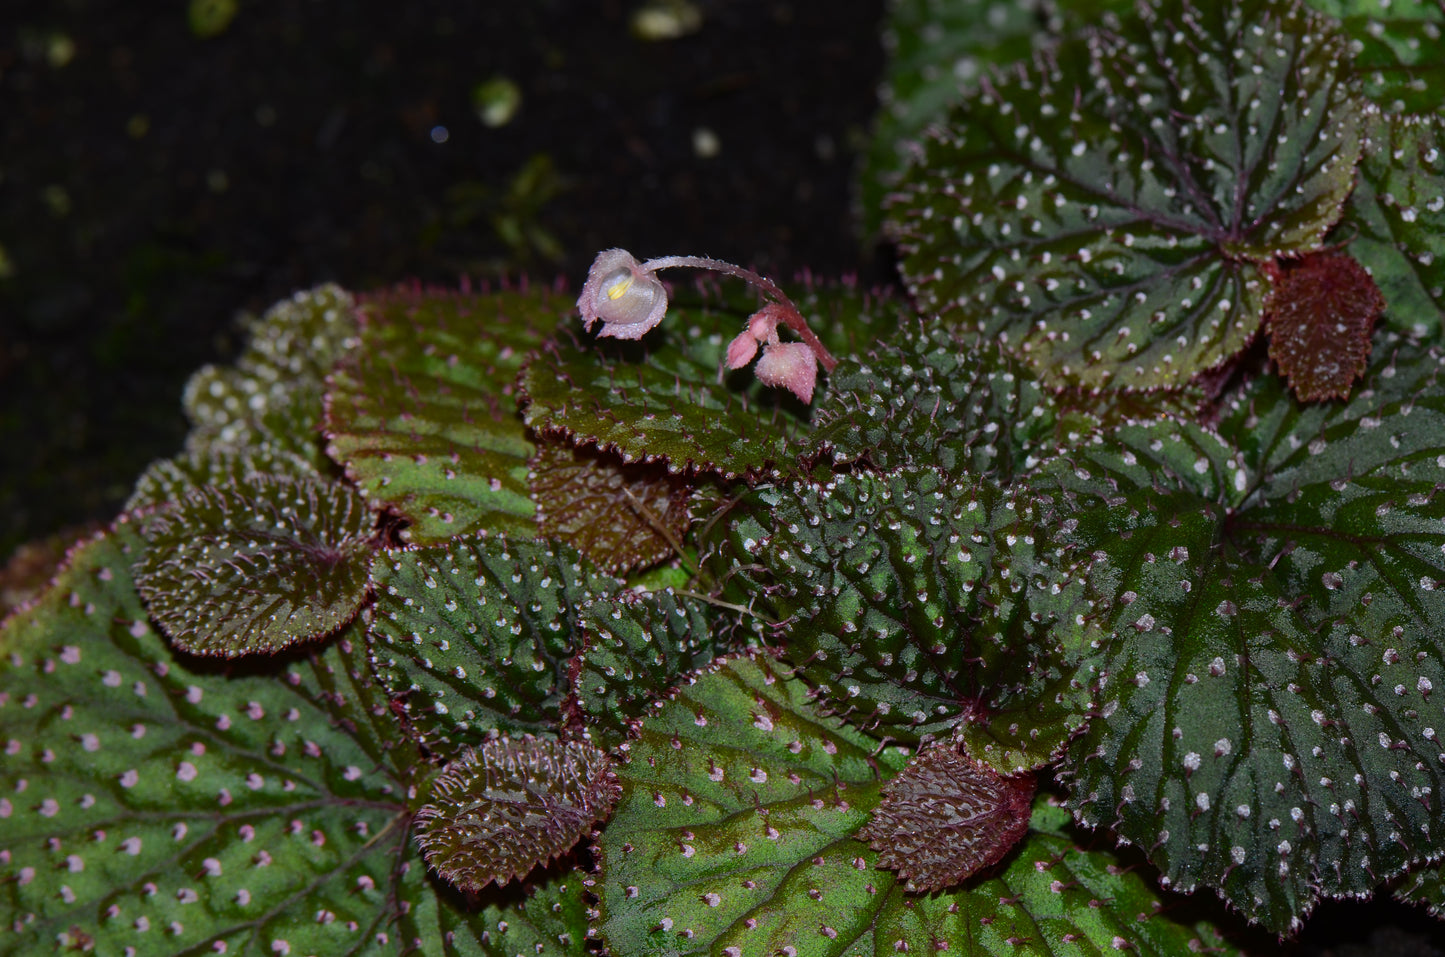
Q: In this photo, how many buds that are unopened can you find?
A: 3